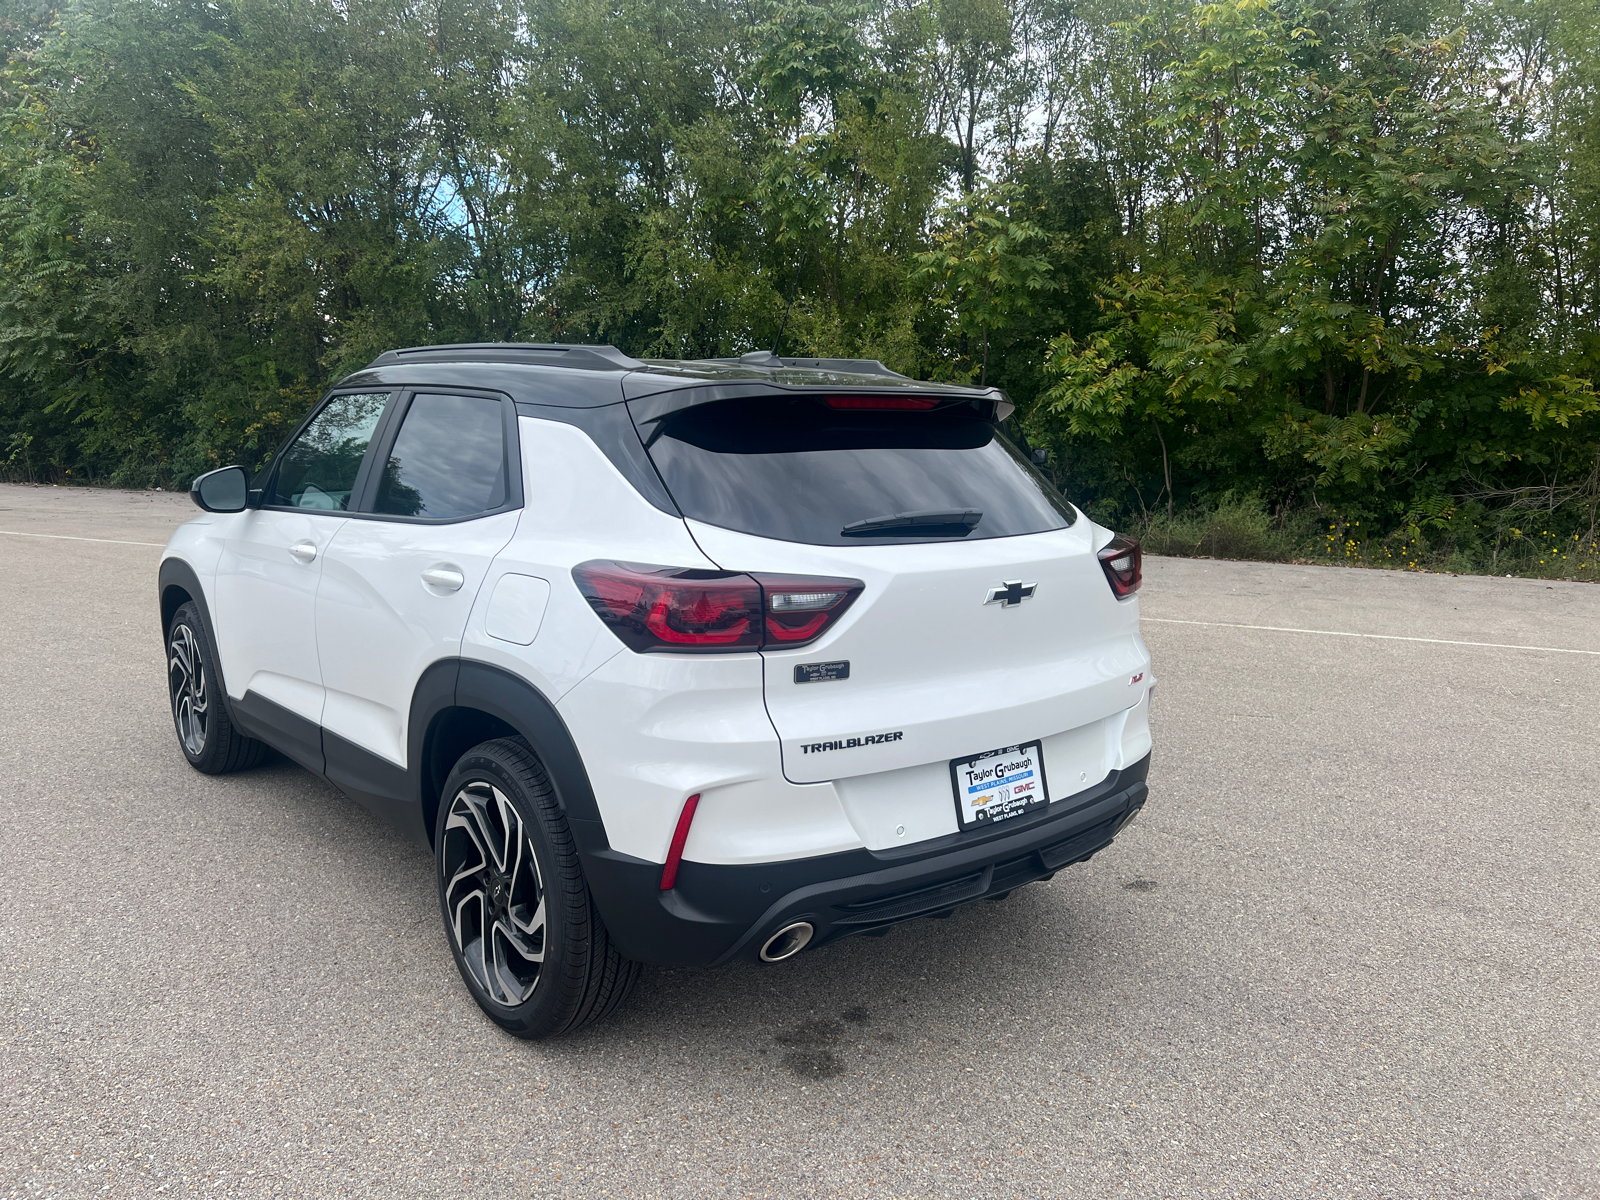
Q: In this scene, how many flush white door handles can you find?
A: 2